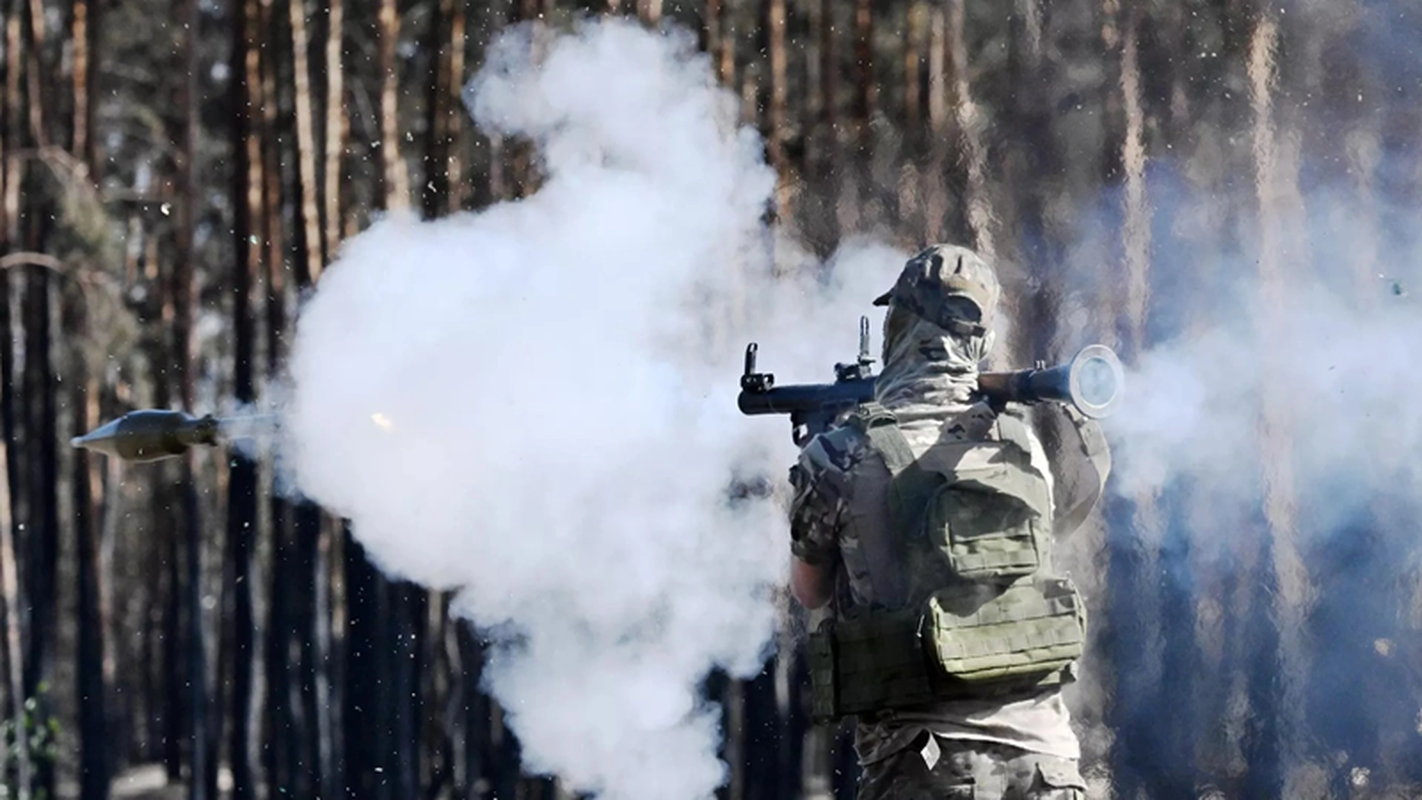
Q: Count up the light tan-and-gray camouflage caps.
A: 1